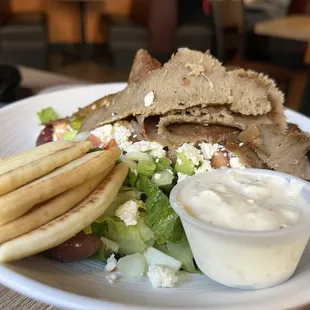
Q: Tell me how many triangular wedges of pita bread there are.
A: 4